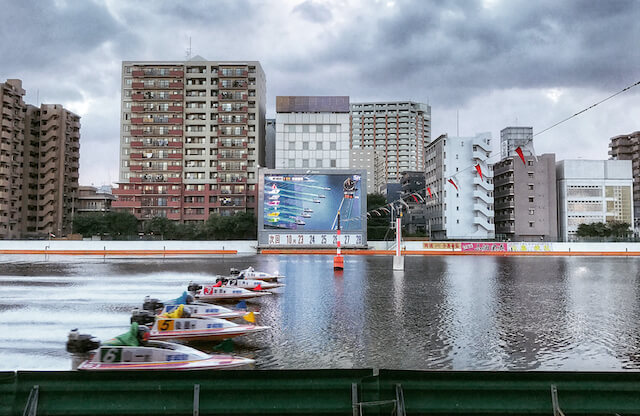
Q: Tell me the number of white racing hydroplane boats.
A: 6